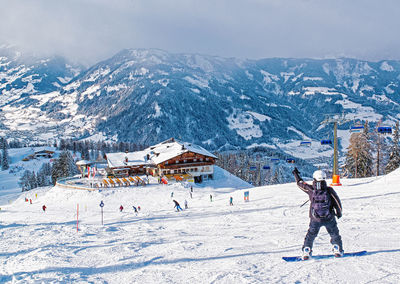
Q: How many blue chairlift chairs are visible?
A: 8